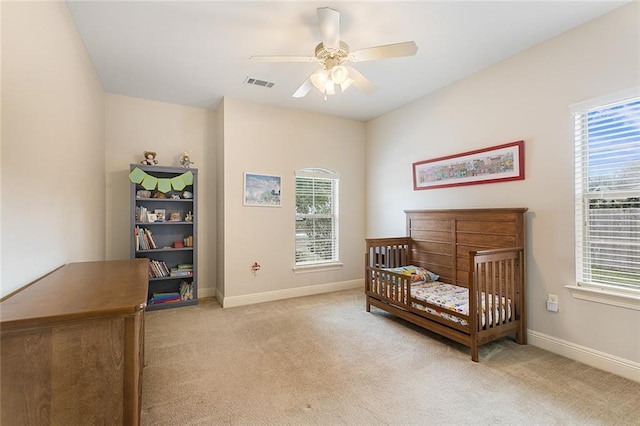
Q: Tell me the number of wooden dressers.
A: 1